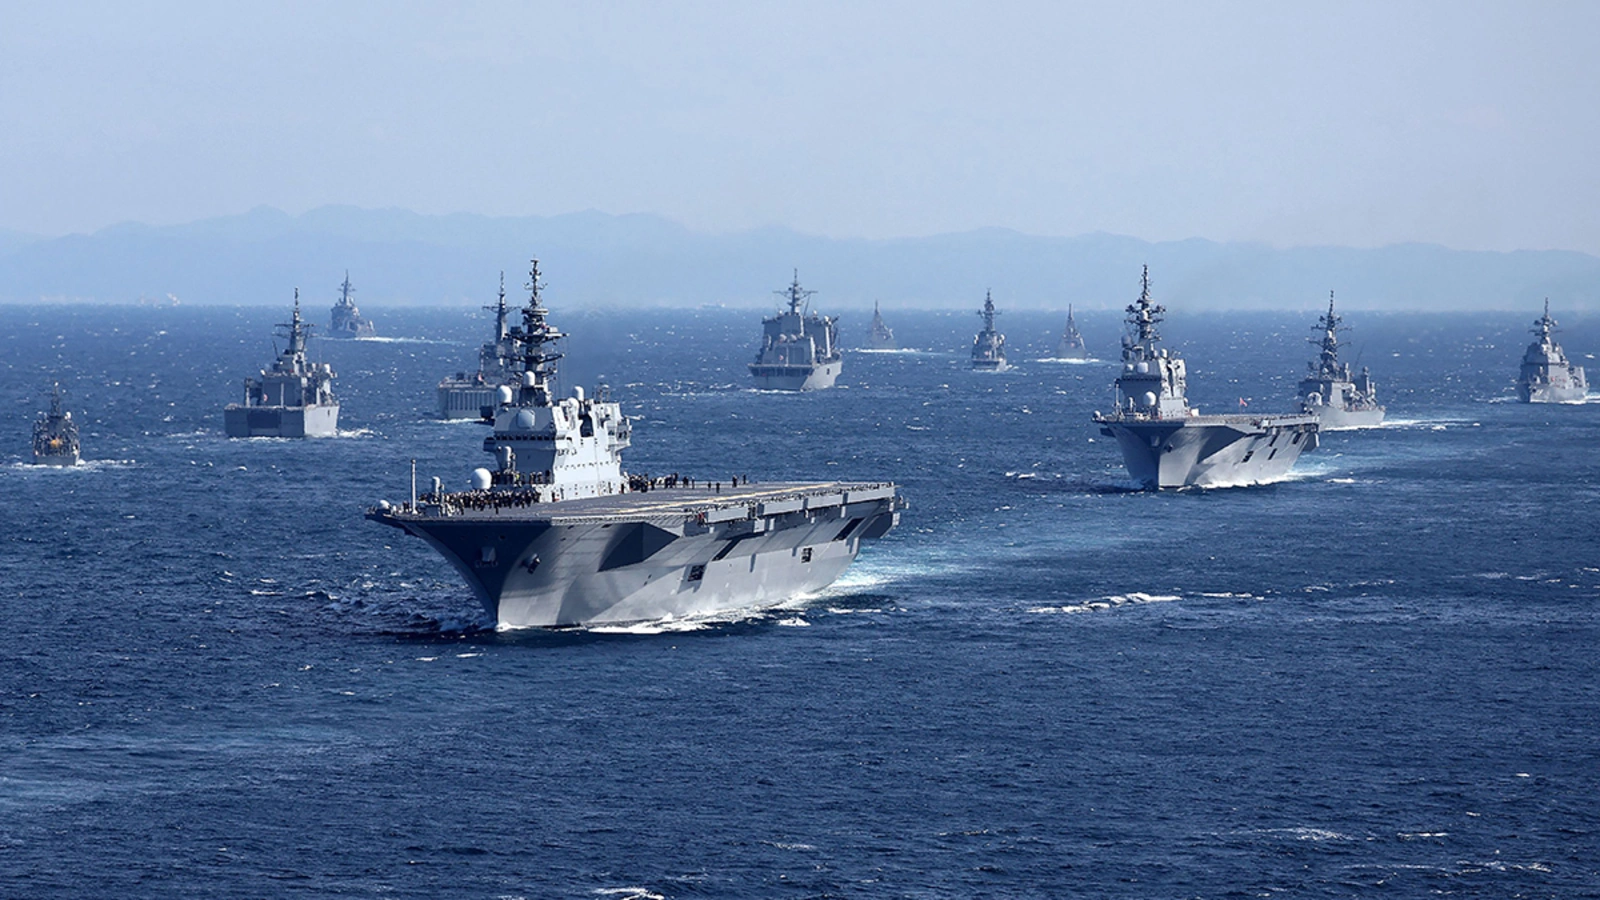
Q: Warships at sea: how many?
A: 12